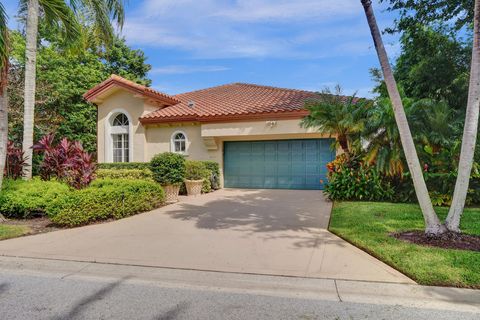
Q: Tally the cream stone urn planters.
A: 2